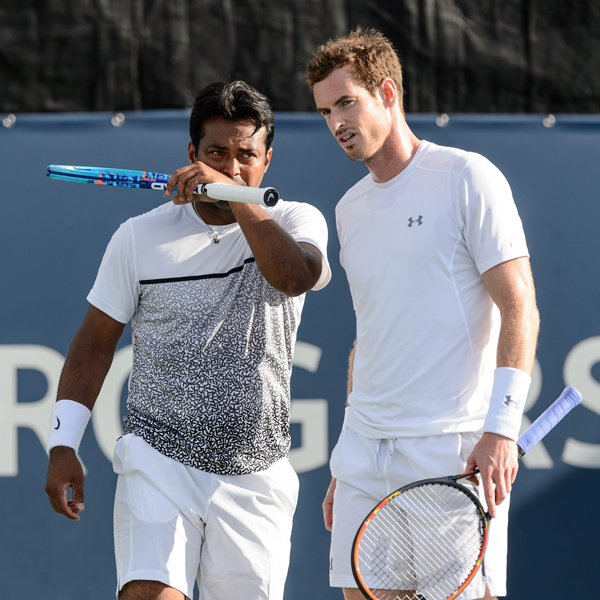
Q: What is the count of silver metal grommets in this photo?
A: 4